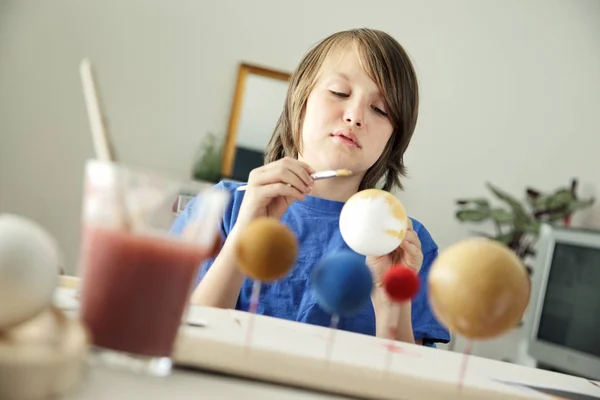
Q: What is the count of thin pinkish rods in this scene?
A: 4